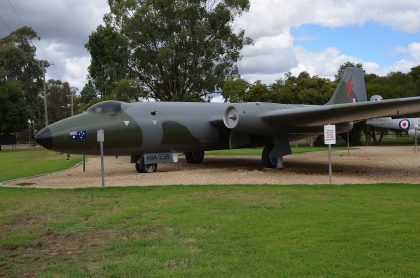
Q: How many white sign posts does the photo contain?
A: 2